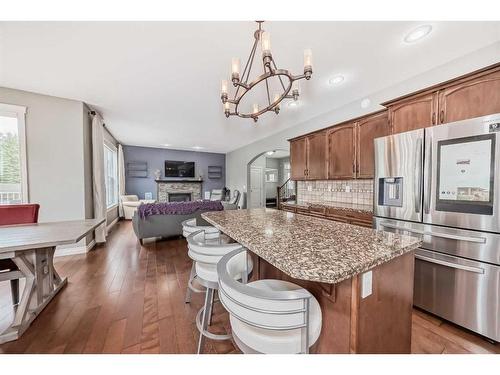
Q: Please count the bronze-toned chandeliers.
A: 1